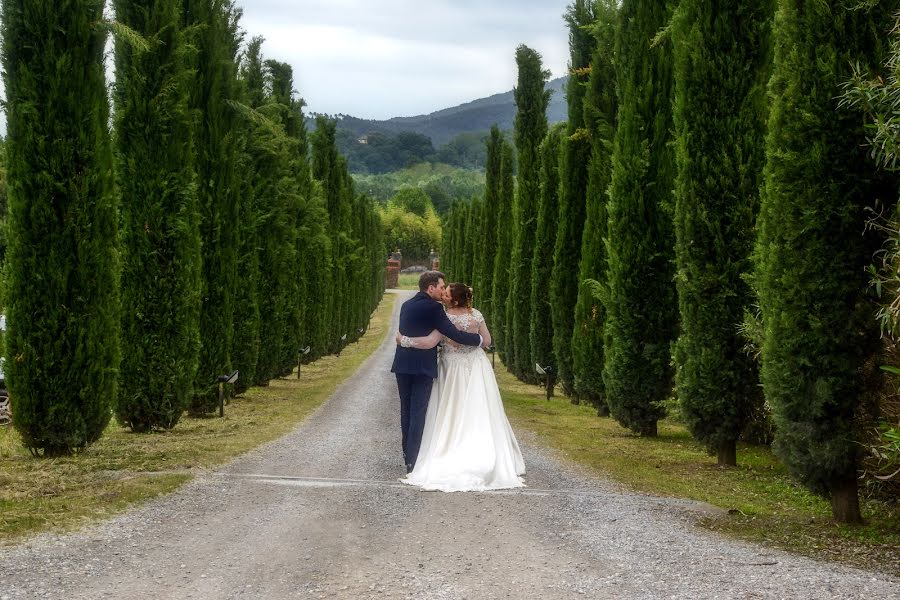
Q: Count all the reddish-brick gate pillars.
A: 2